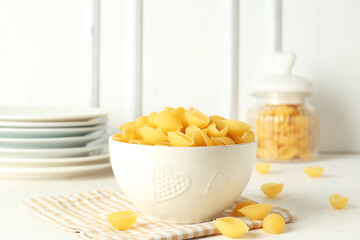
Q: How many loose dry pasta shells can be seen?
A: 9